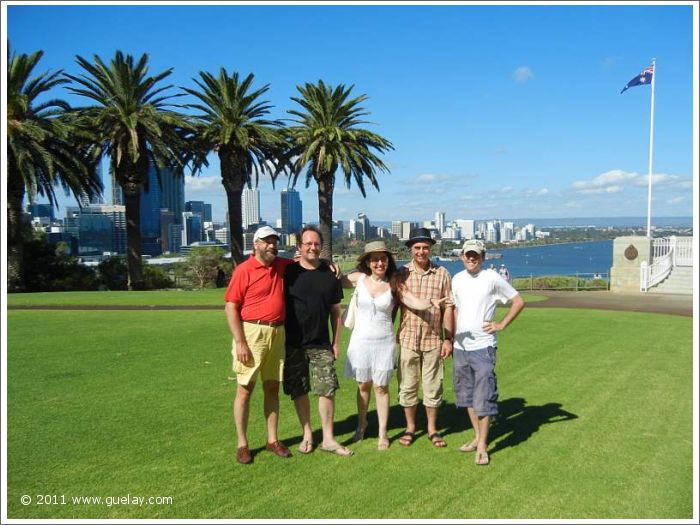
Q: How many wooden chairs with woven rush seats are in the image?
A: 0